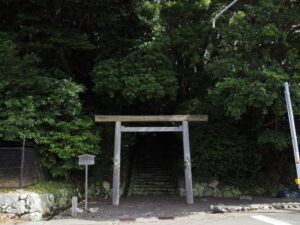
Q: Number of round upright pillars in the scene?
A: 2